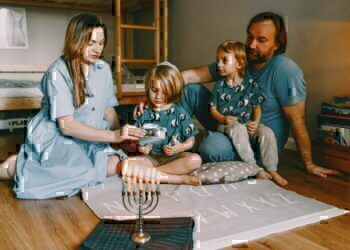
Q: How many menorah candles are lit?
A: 7